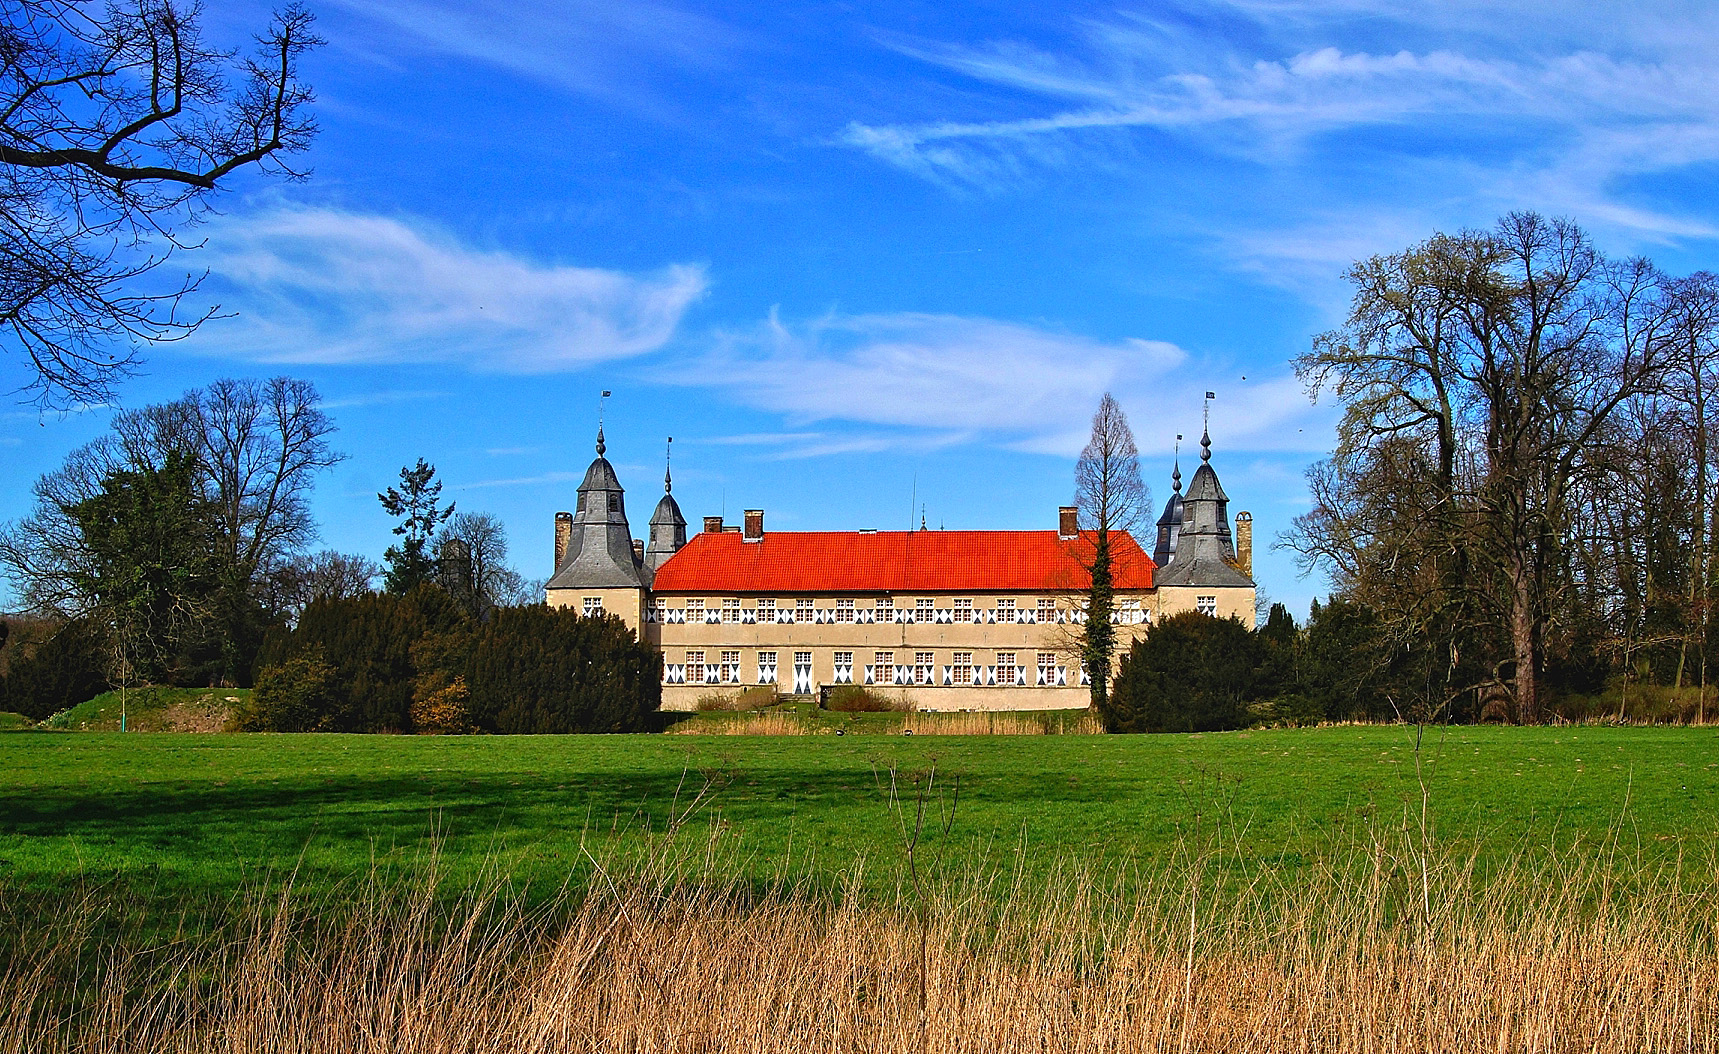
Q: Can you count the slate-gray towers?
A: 4